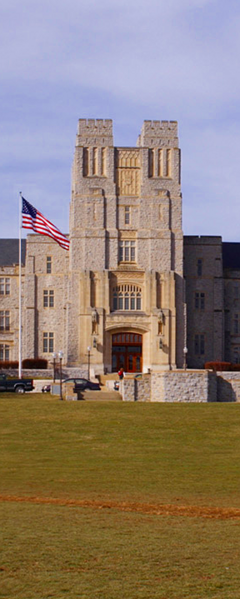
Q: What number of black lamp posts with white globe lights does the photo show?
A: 4